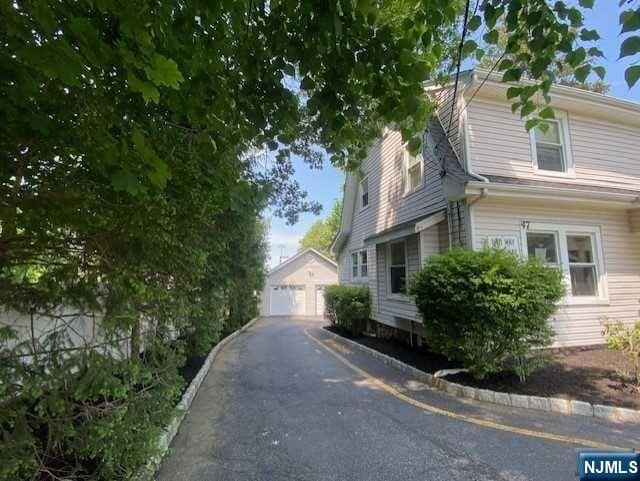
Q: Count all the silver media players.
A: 0